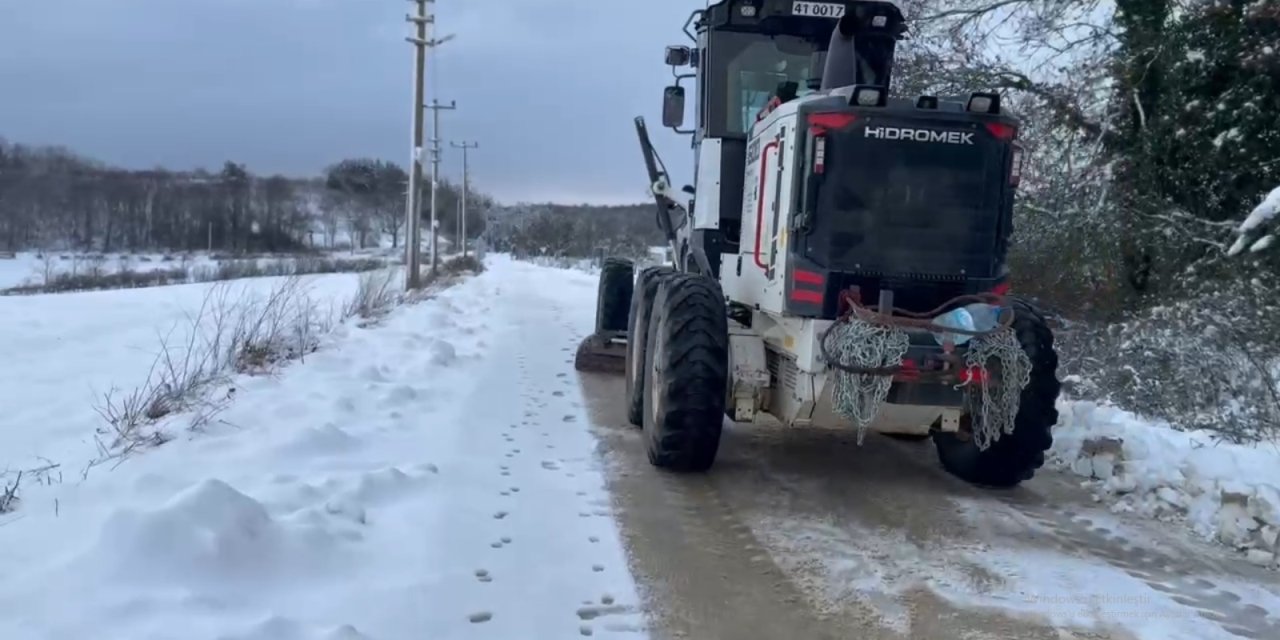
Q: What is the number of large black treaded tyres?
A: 4